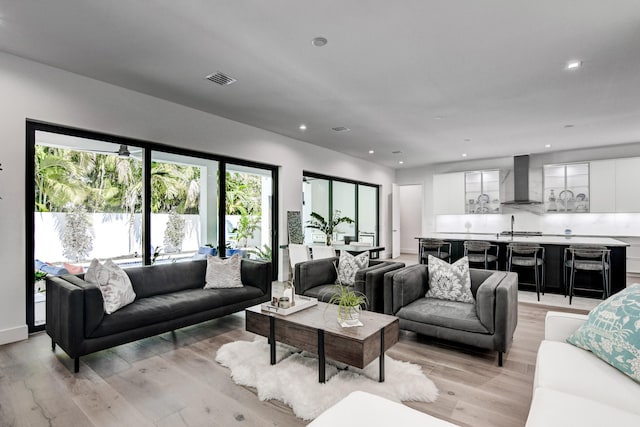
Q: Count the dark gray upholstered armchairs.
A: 2